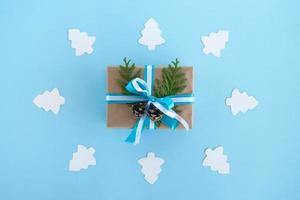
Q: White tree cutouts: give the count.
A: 8